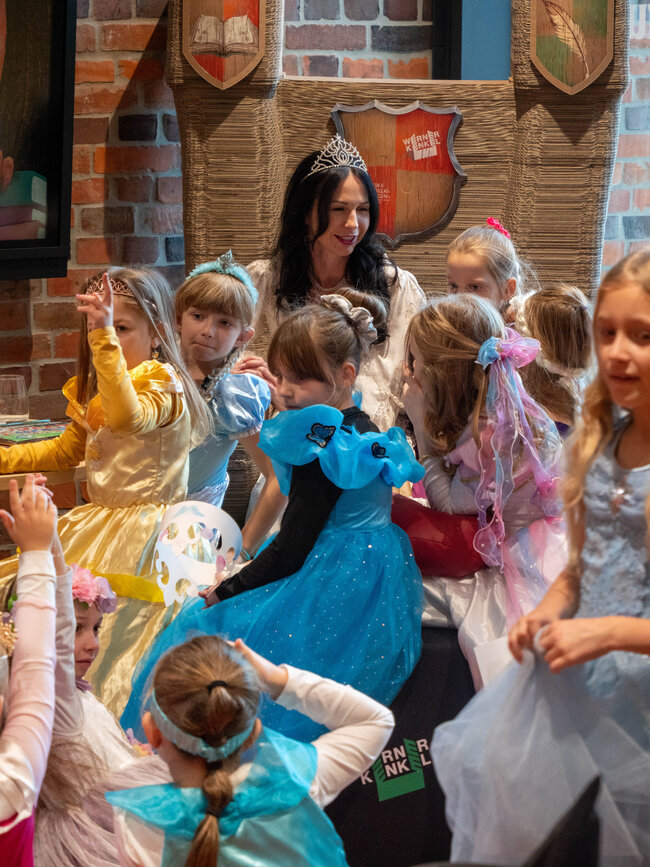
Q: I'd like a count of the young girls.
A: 10